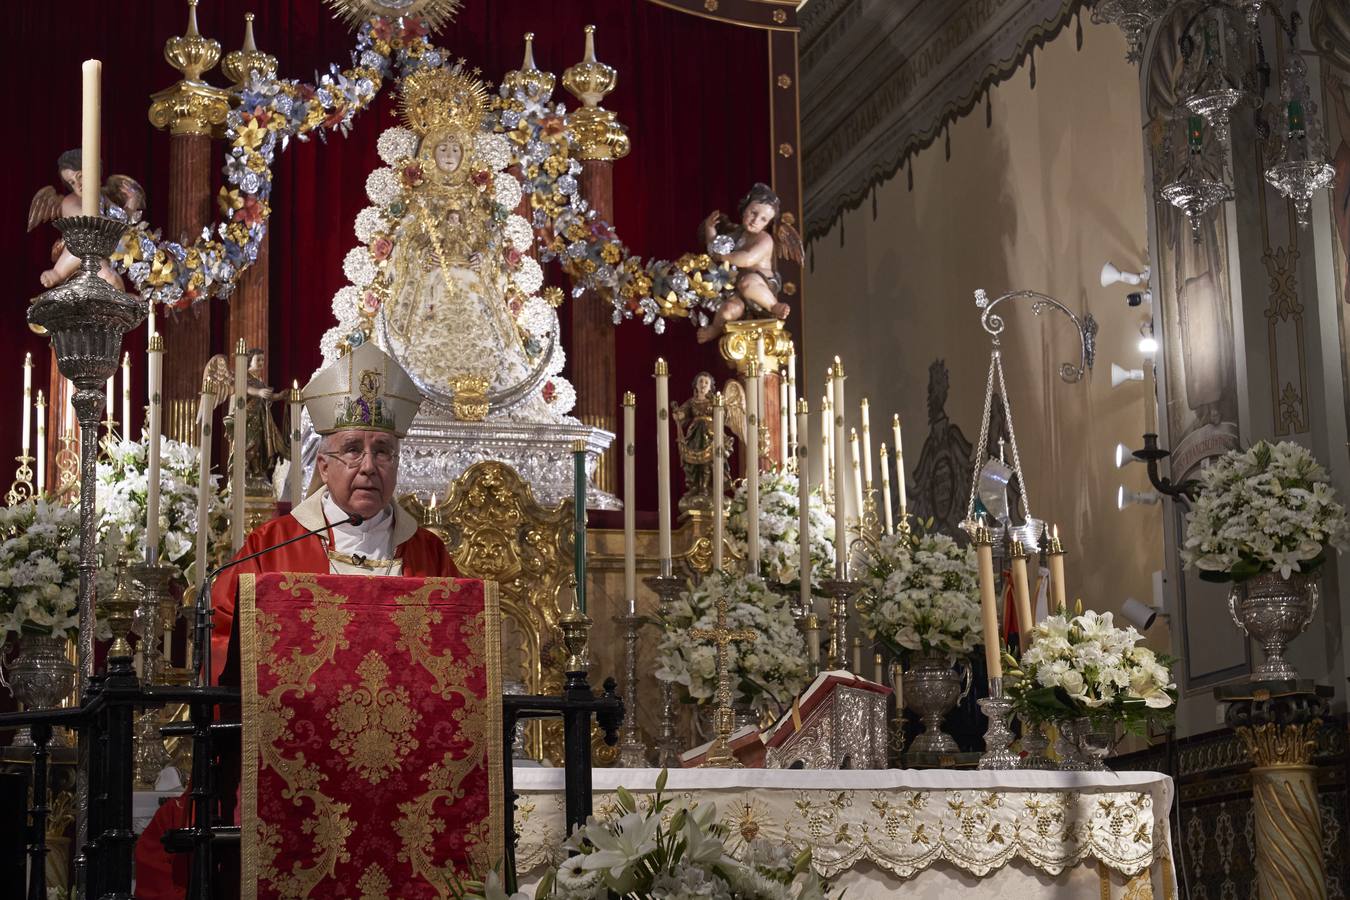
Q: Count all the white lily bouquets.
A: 8